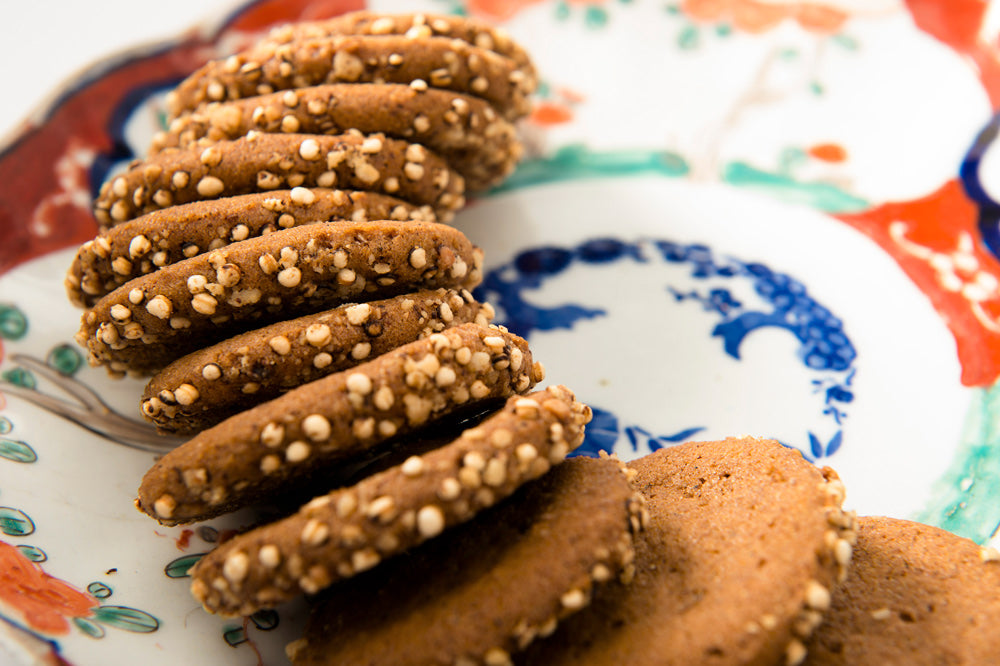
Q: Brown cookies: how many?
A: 12